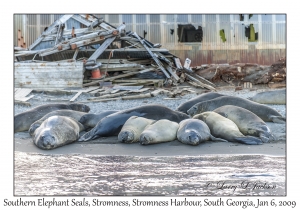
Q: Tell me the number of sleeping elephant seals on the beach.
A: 13